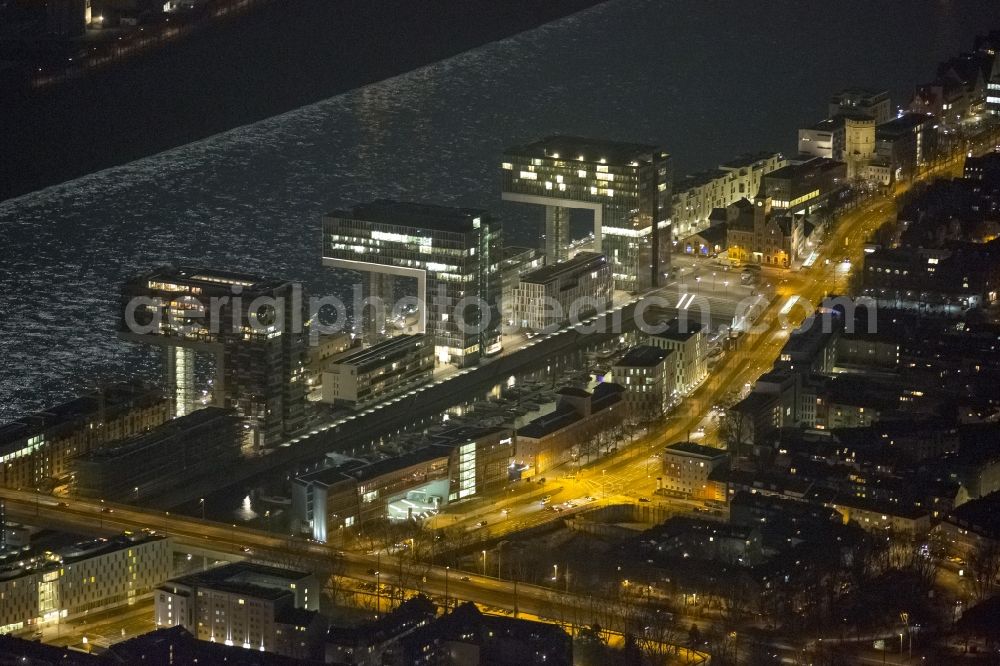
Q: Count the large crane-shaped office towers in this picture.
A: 3